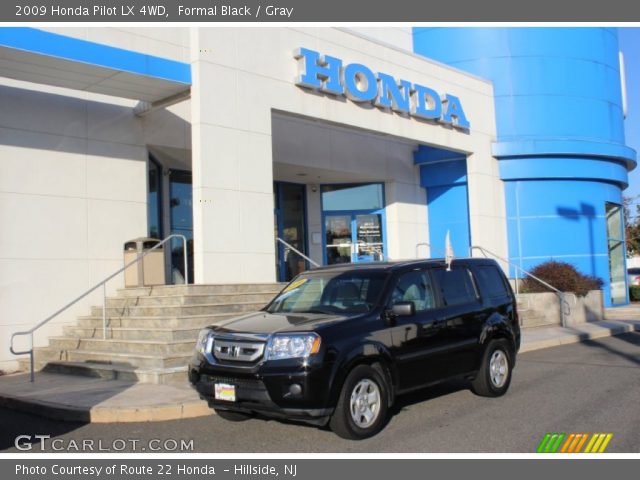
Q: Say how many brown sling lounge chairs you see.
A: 0